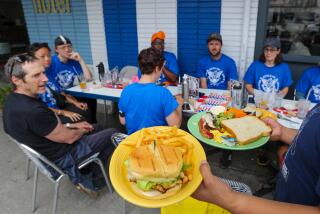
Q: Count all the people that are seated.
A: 8